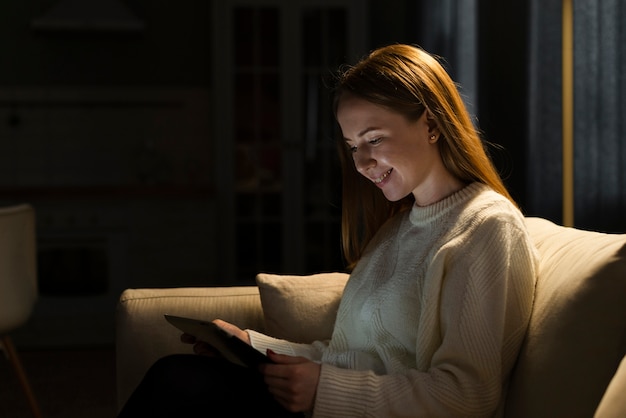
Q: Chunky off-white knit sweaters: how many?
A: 1